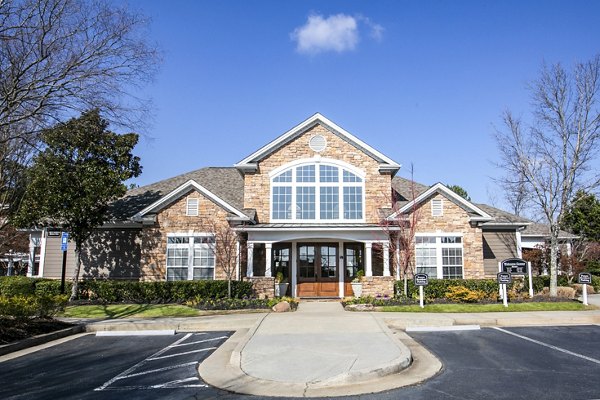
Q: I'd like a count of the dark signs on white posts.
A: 4